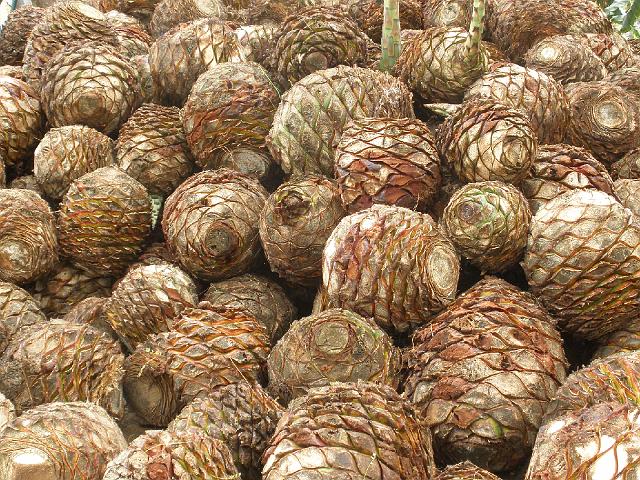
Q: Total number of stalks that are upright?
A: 2